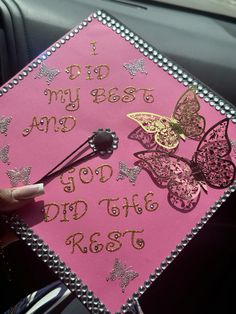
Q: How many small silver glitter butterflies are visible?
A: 7